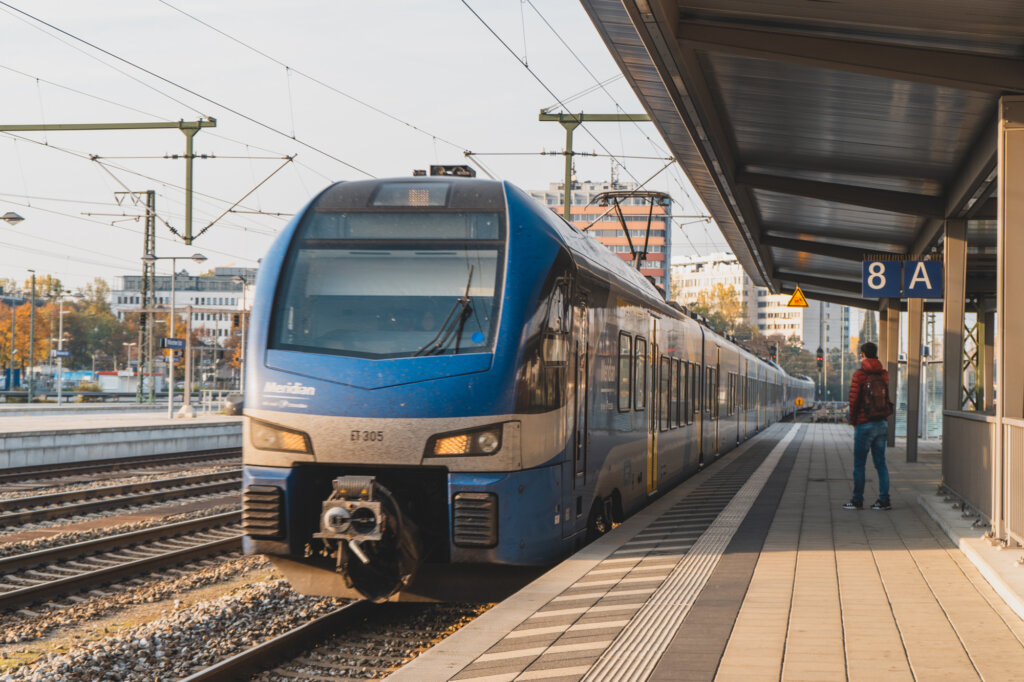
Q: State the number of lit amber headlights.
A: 2